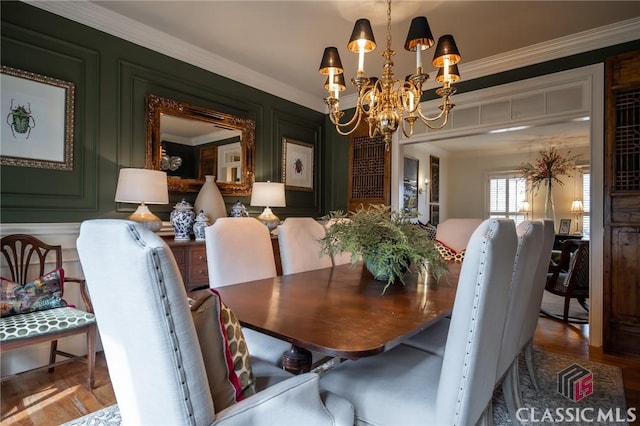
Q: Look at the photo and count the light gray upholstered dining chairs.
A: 8